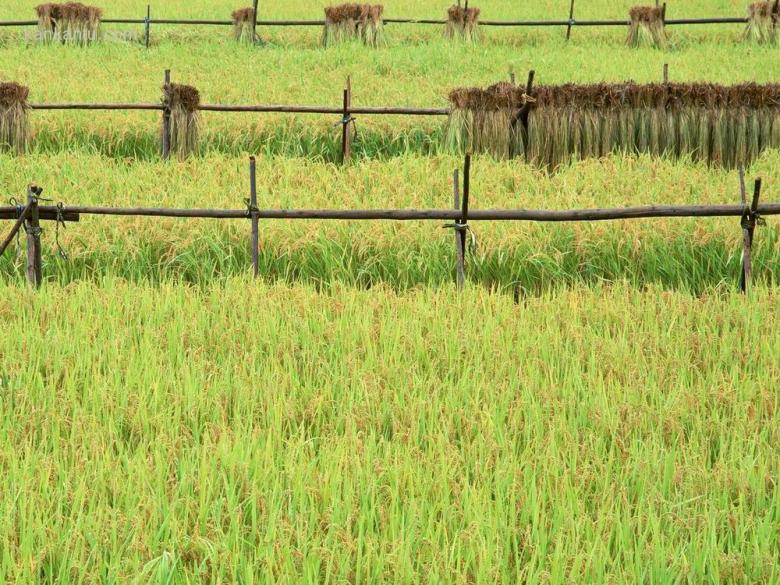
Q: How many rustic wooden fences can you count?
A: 3